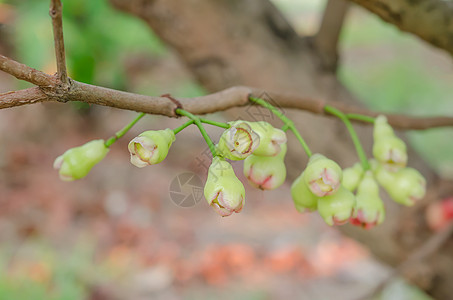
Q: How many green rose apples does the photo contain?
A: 13